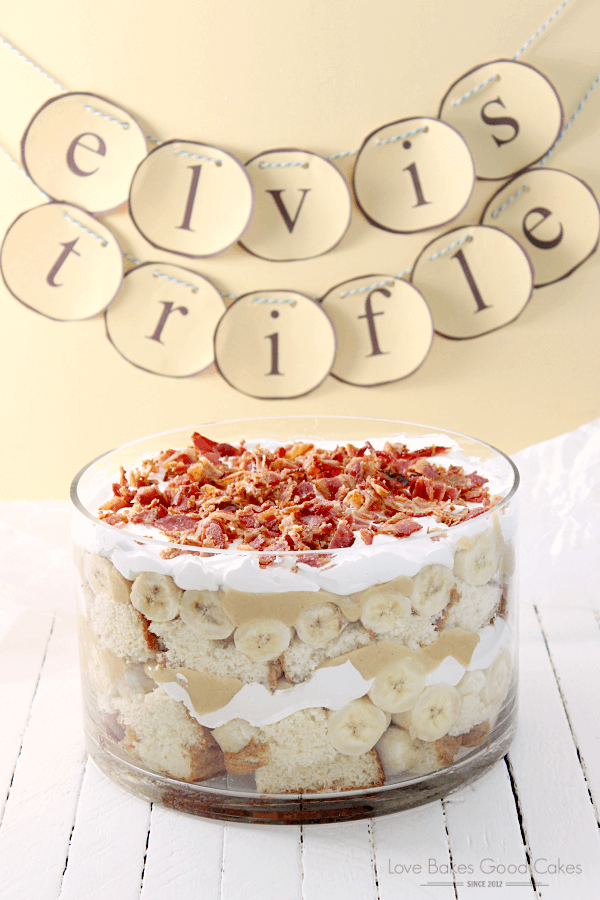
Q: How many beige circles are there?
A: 11